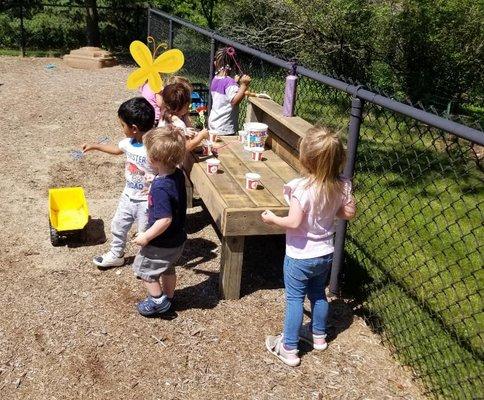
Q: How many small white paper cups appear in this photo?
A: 6